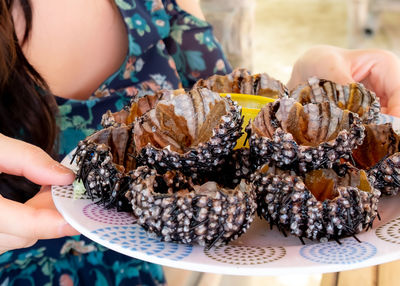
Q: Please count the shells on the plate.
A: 9